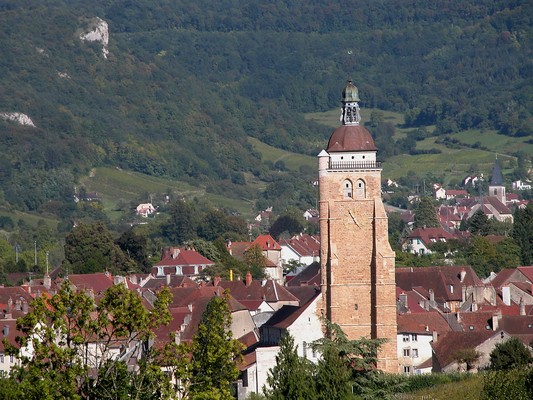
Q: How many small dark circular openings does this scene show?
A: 3